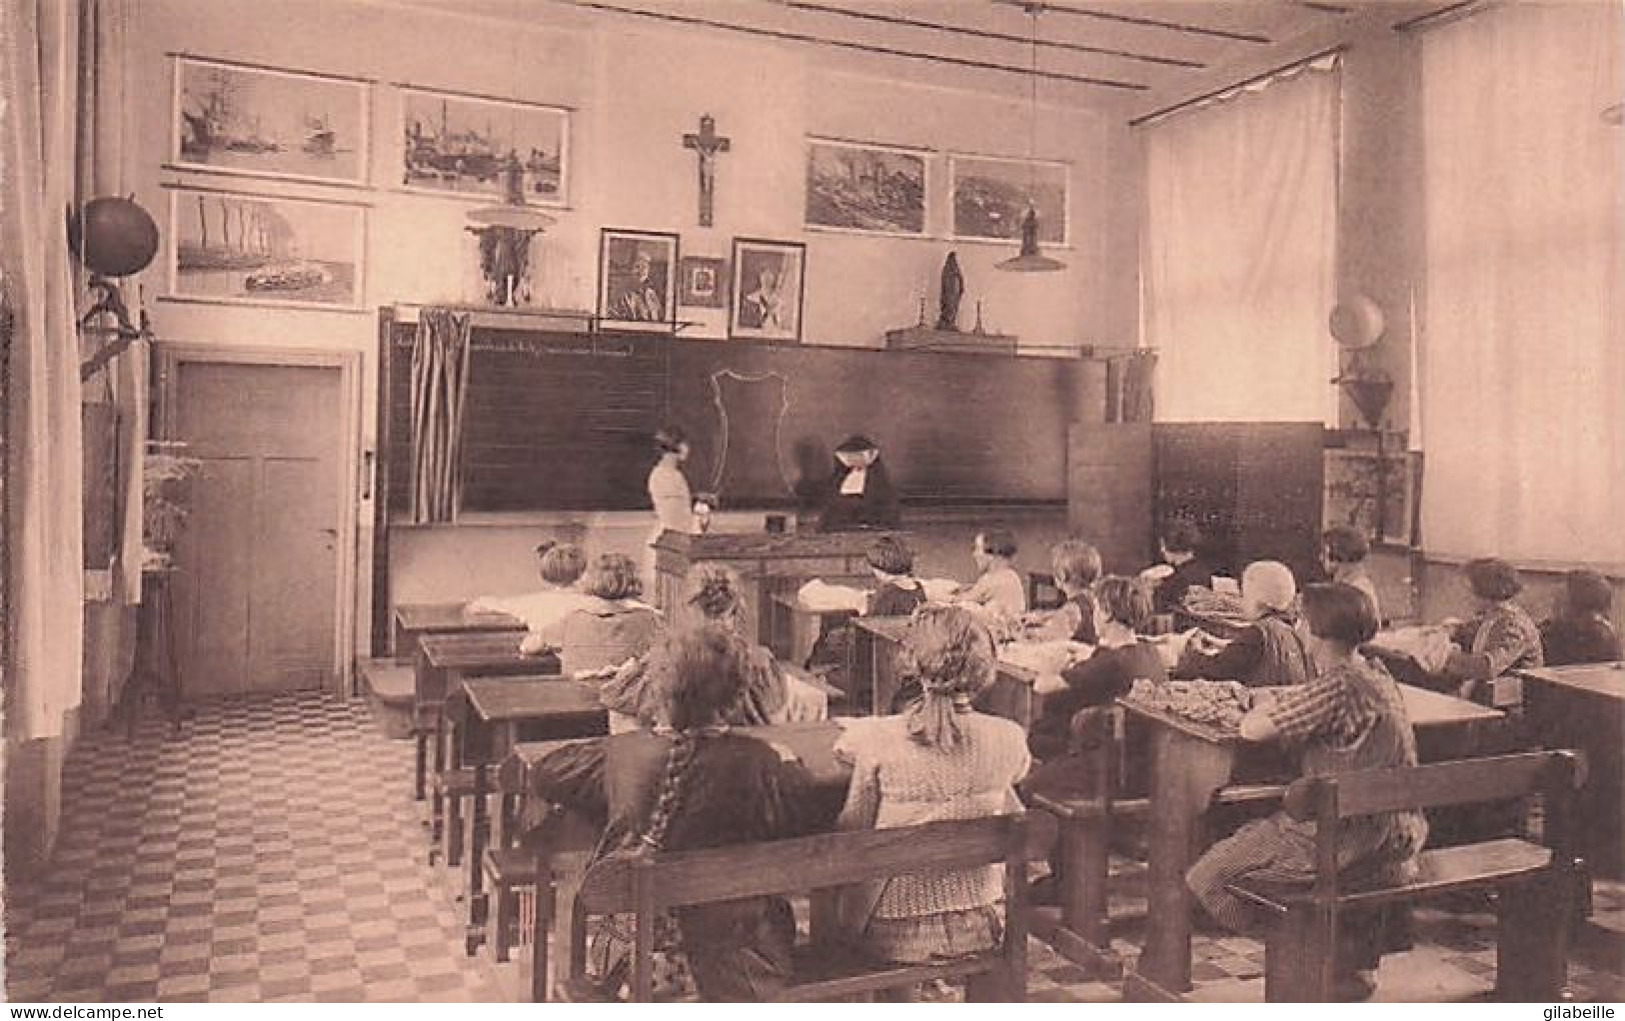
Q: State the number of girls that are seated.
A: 15